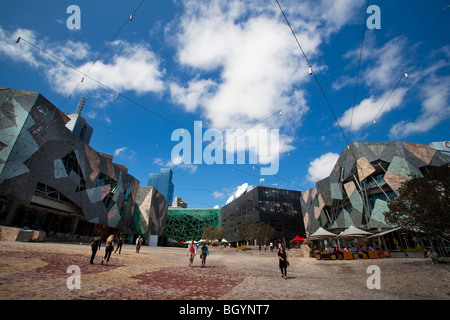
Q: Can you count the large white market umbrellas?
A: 2